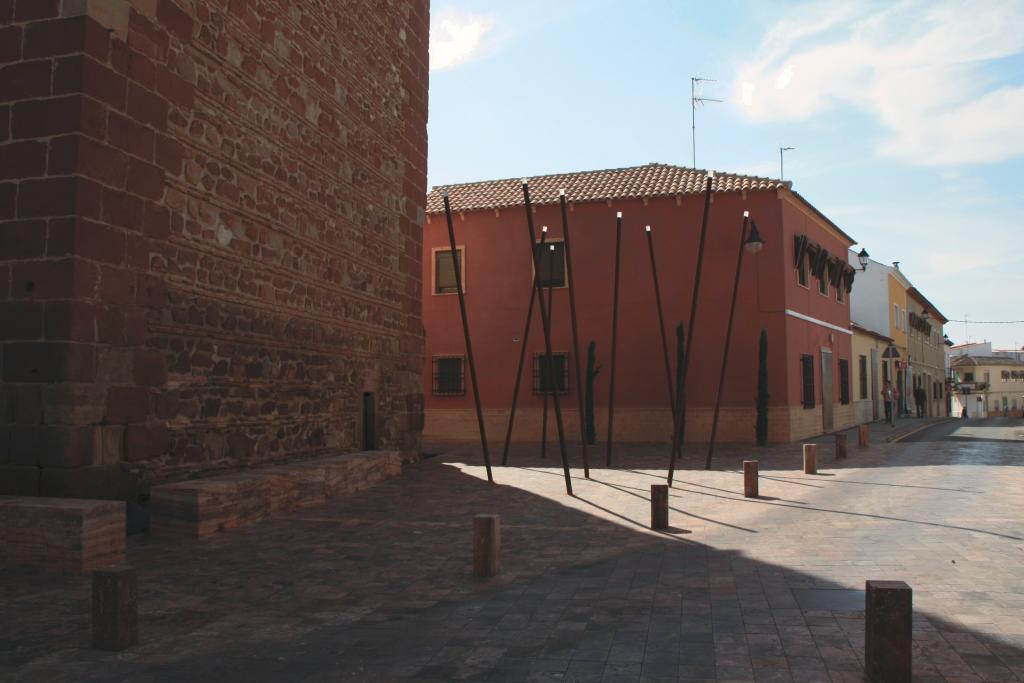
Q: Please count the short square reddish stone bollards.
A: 8